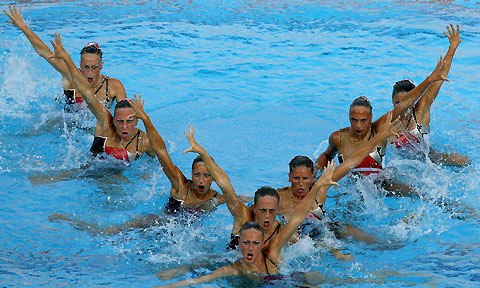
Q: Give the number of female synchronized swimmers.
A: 8